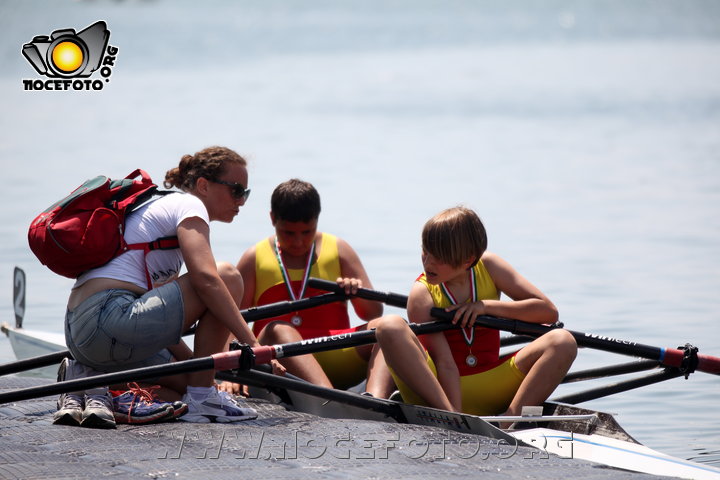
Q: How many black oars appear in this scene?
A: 4